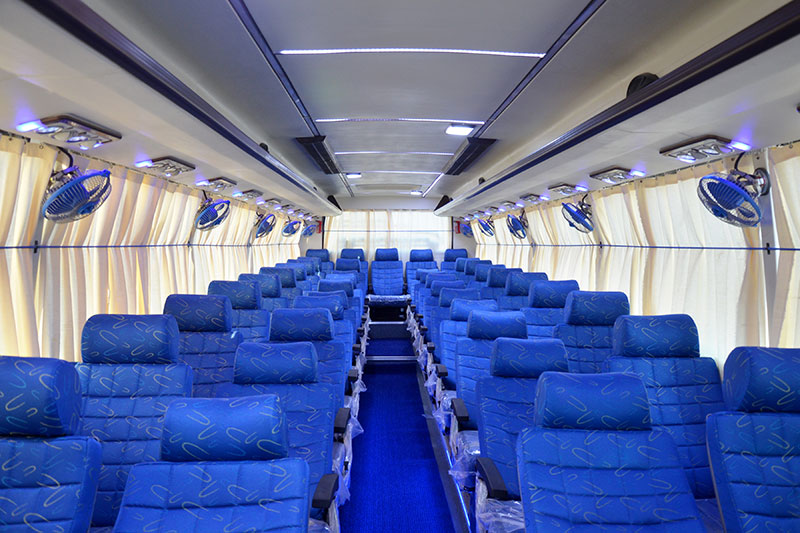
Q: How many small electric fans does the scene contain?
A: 10